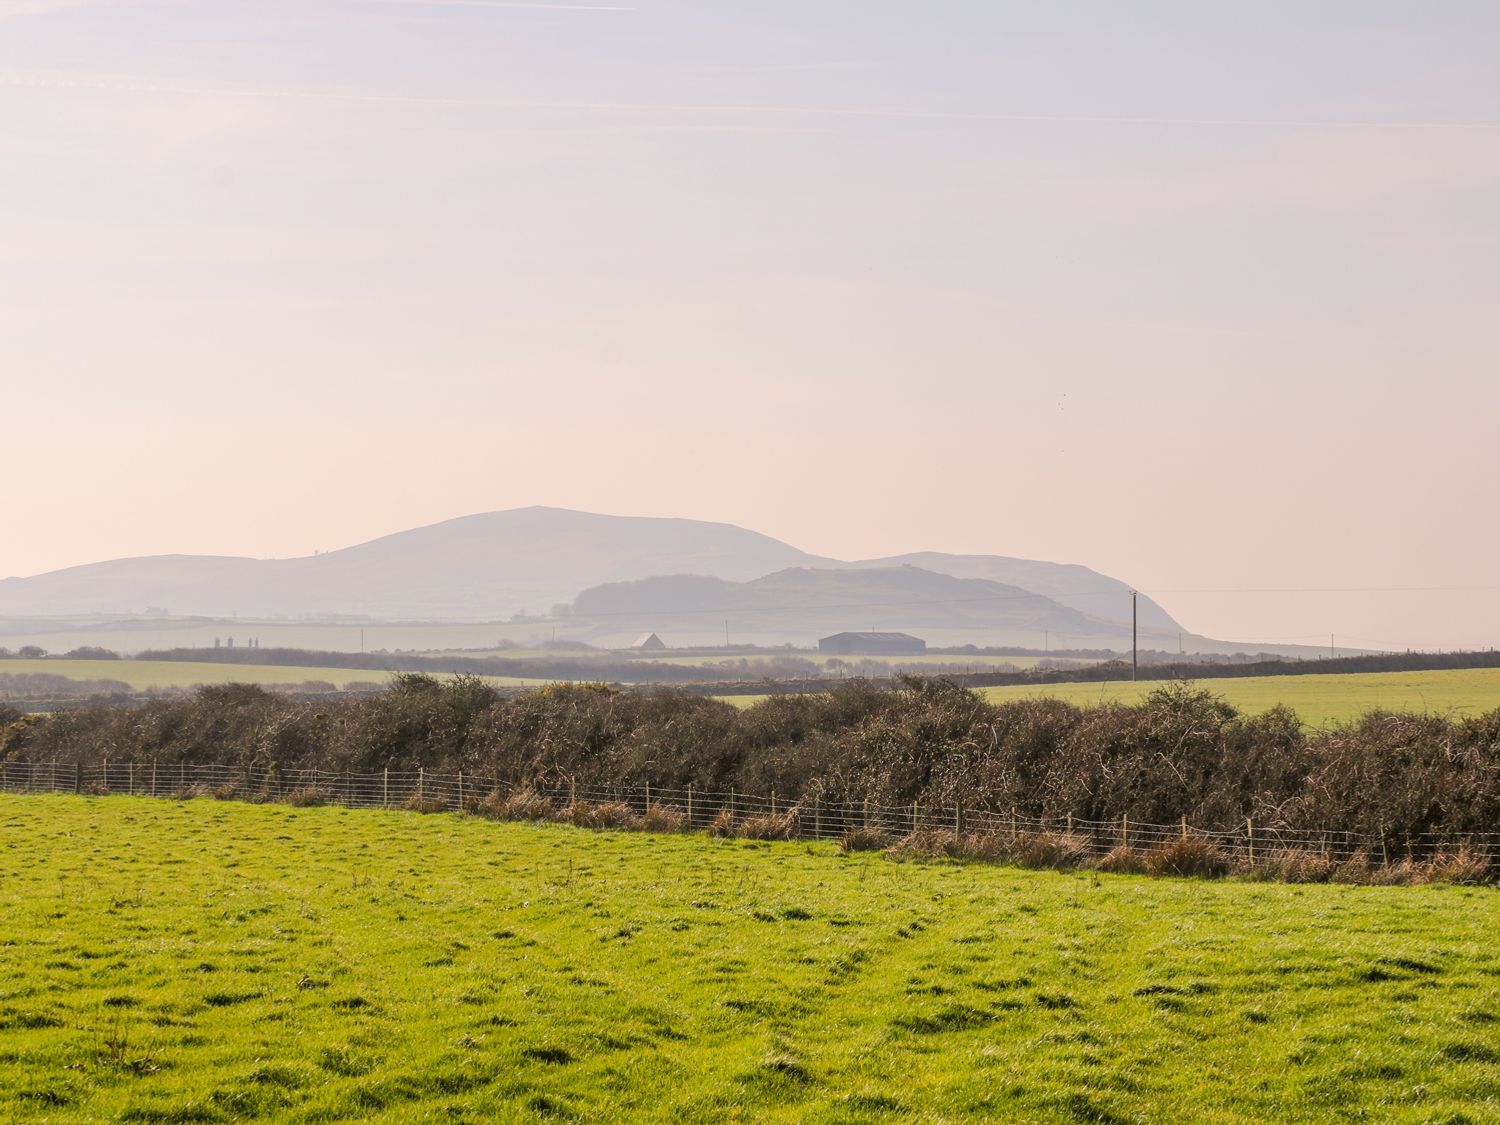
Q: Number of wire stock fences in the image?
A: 1